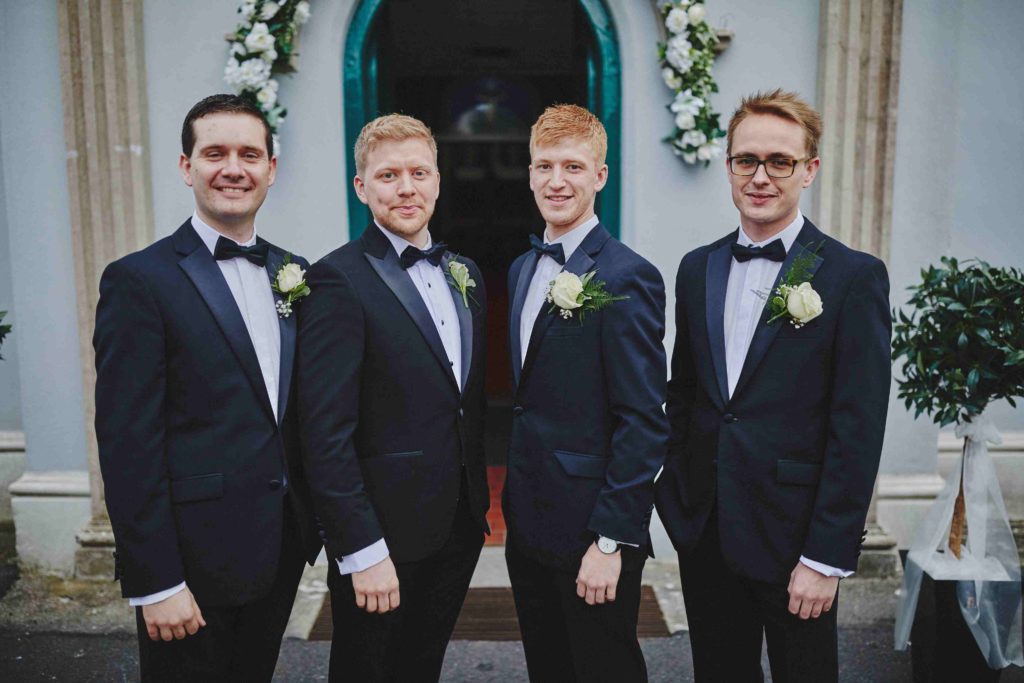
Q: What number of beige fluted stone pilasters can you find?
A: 2